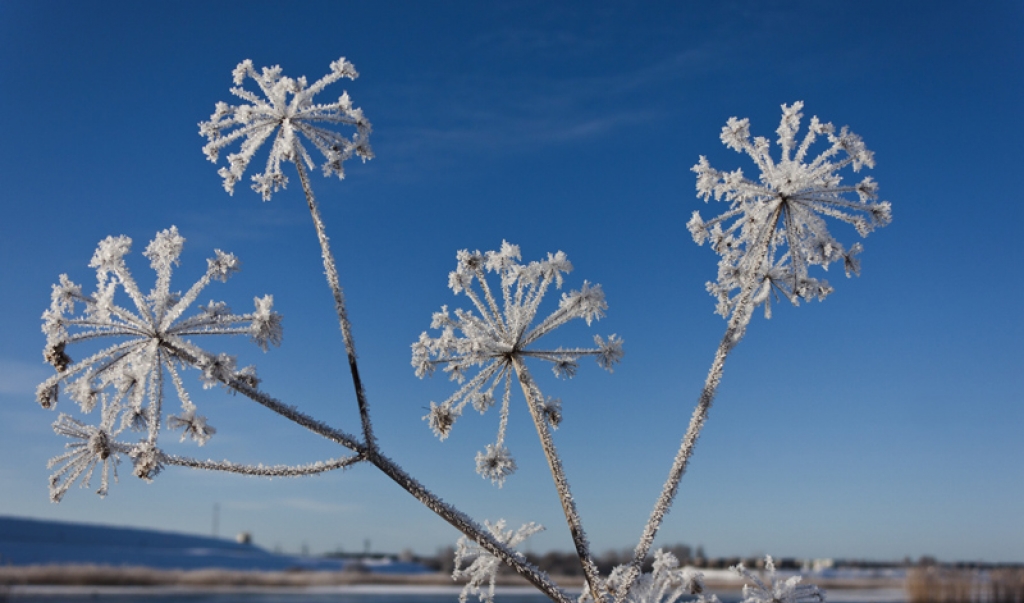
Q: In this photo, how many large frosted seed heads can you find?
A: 4